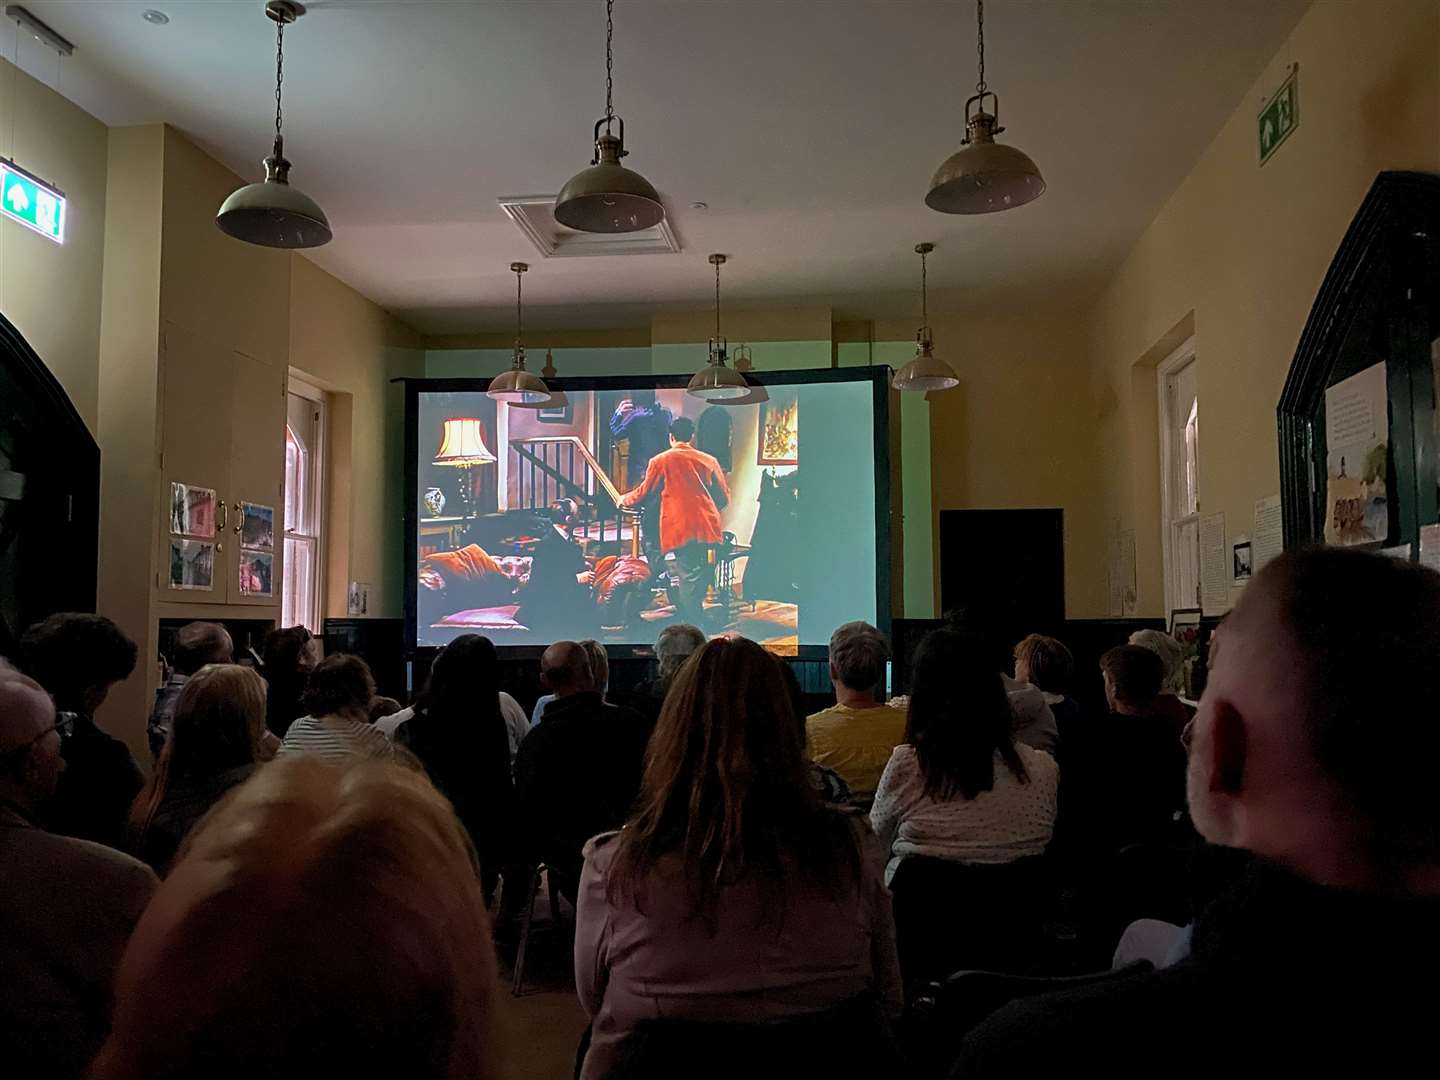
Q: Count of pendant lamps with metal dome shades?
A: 6